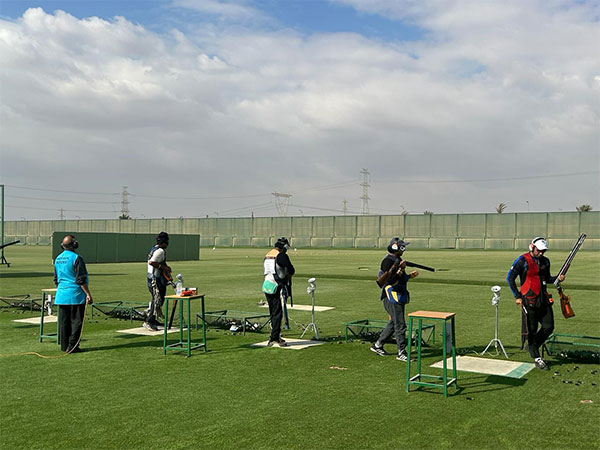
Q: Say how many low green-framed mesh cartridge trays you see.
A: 5